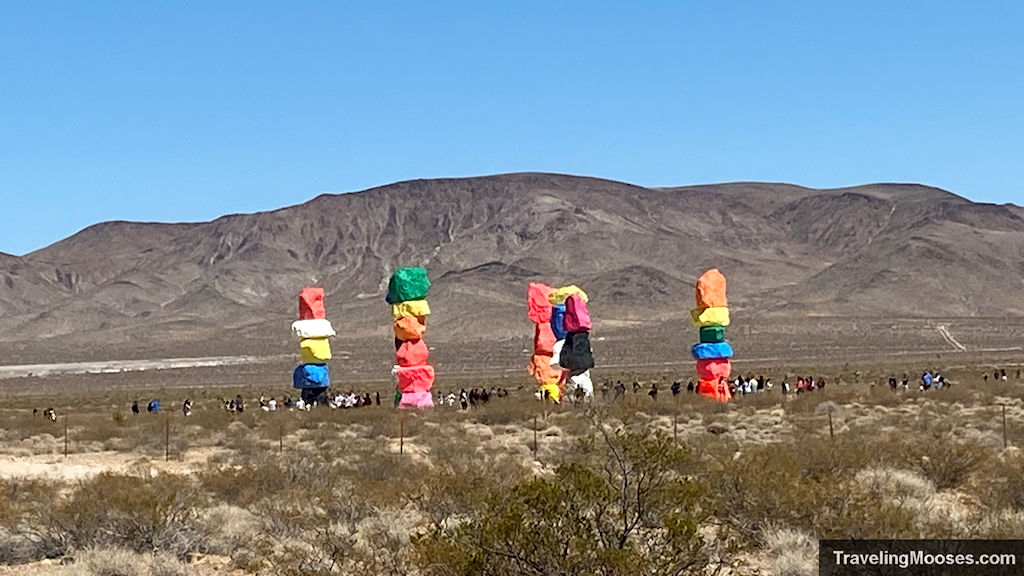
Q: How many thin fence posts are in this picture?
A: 8